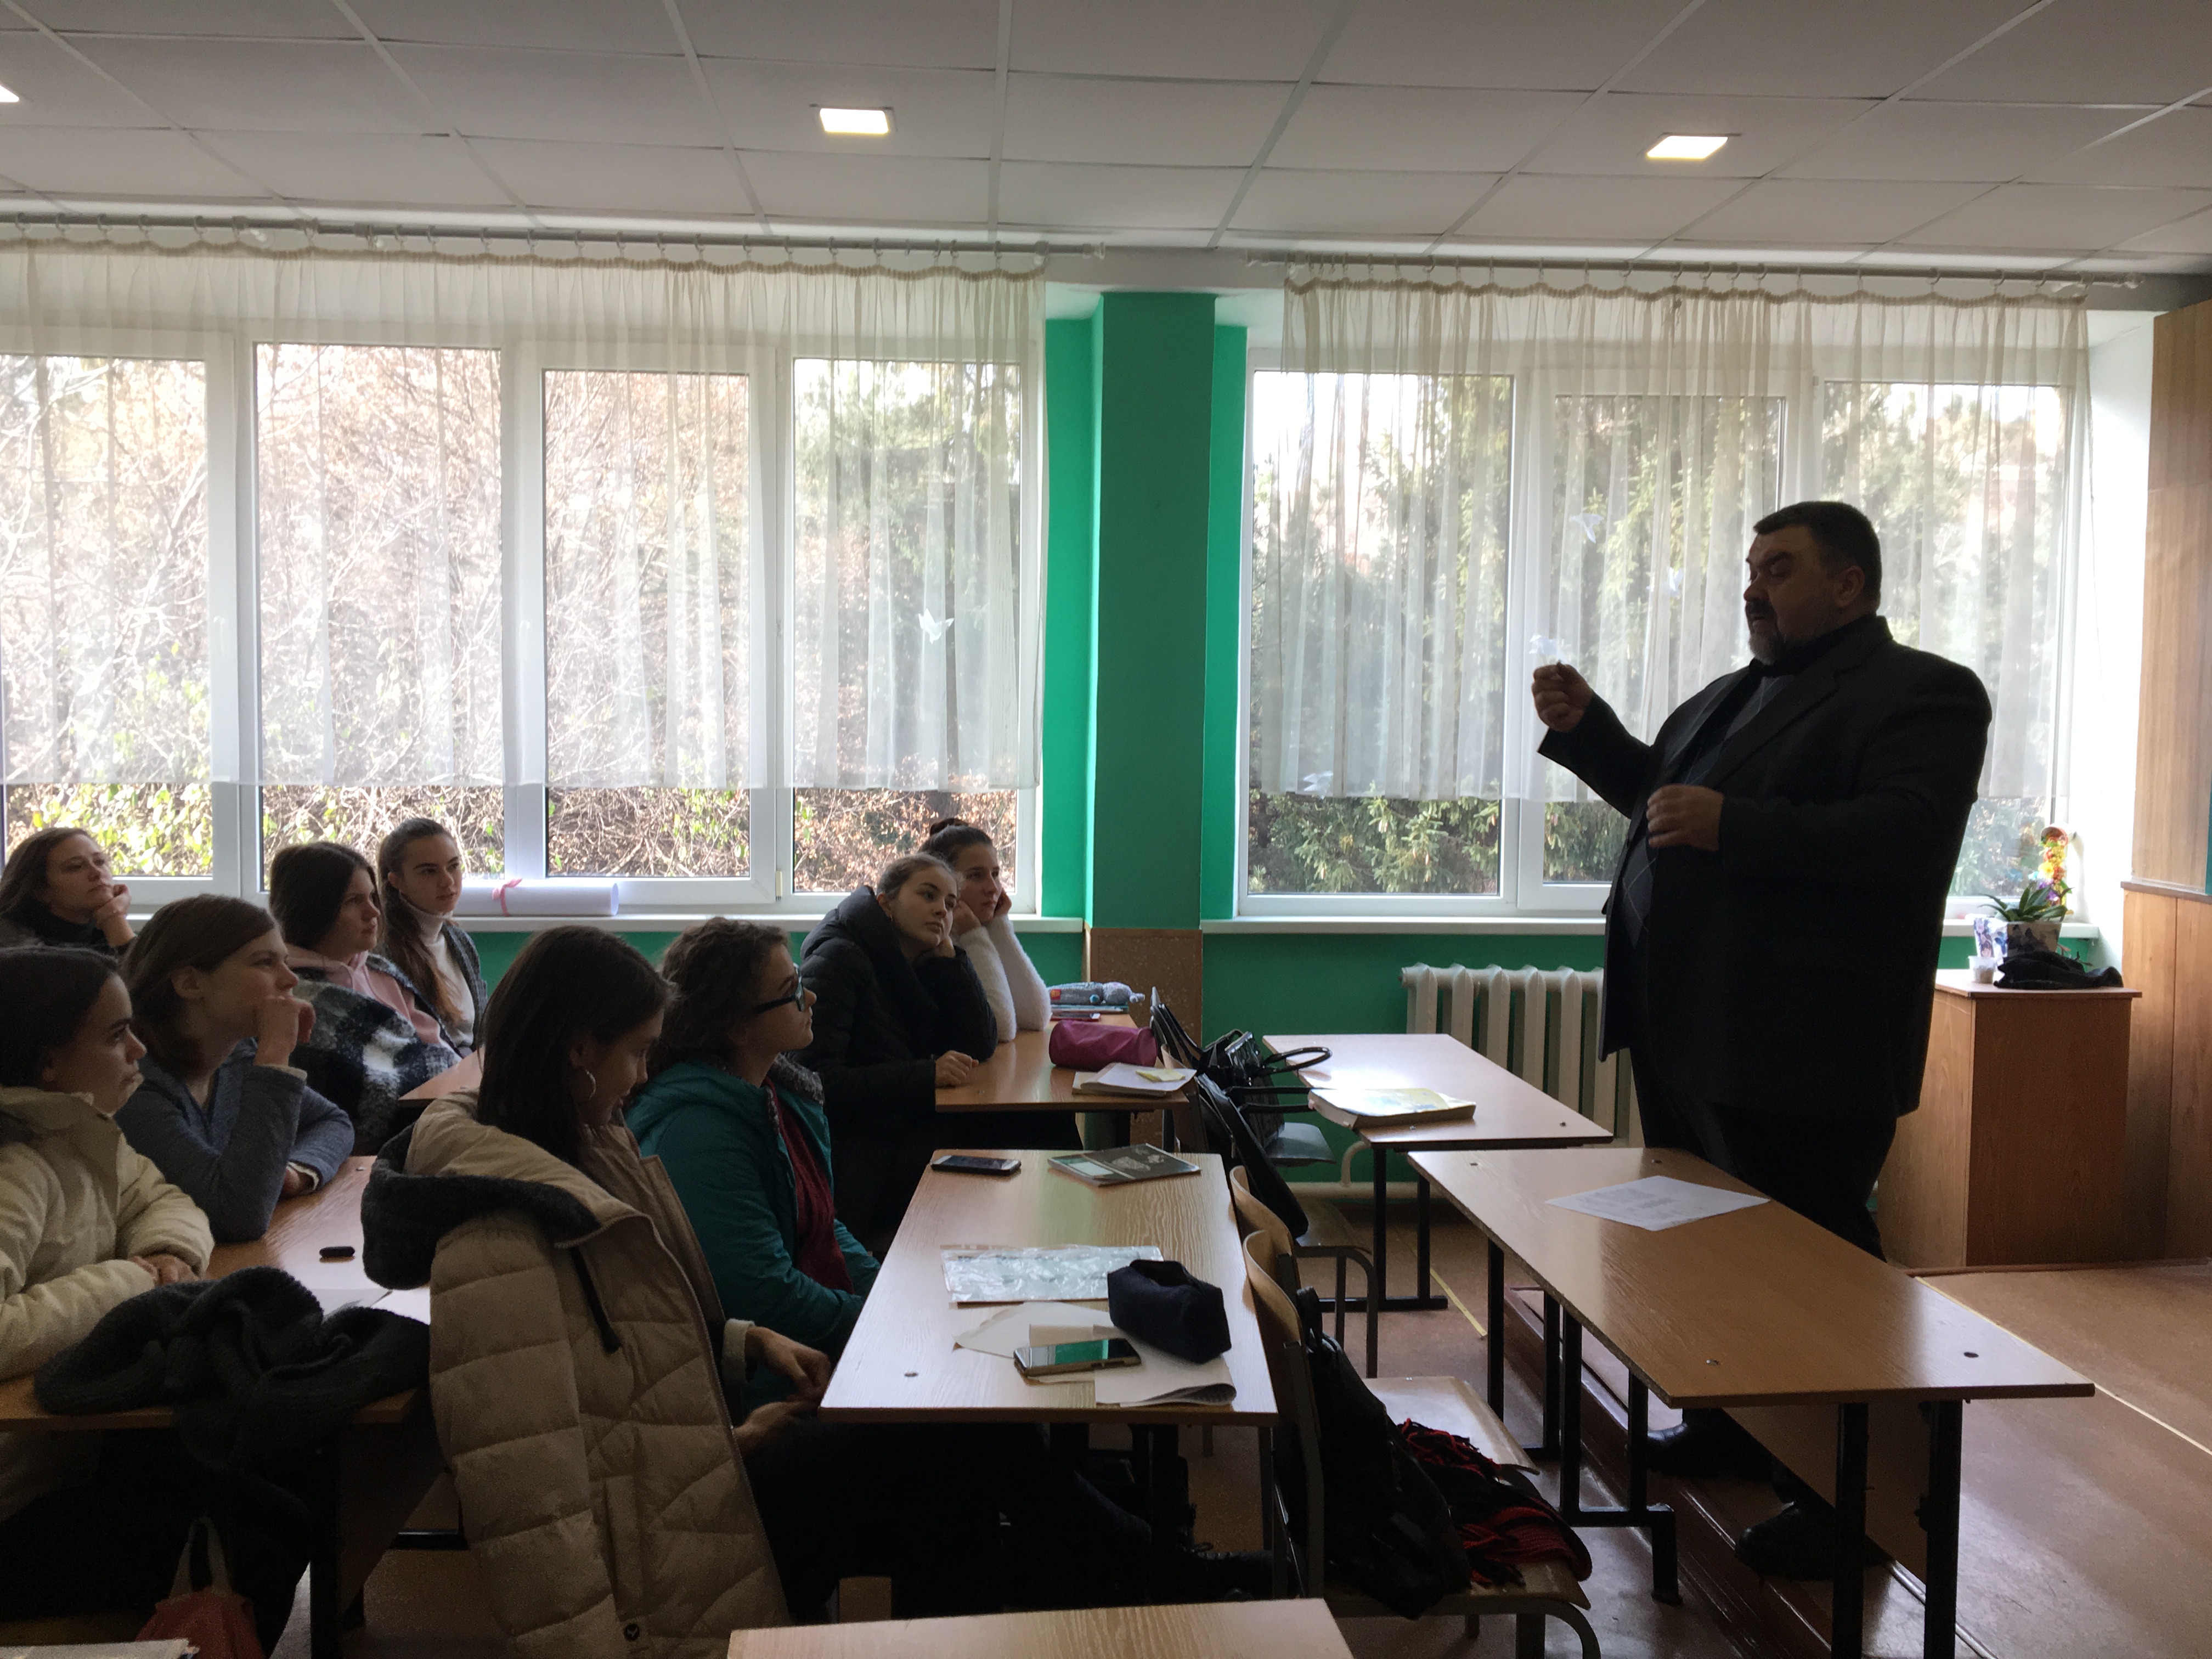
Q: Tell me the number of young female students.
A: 9